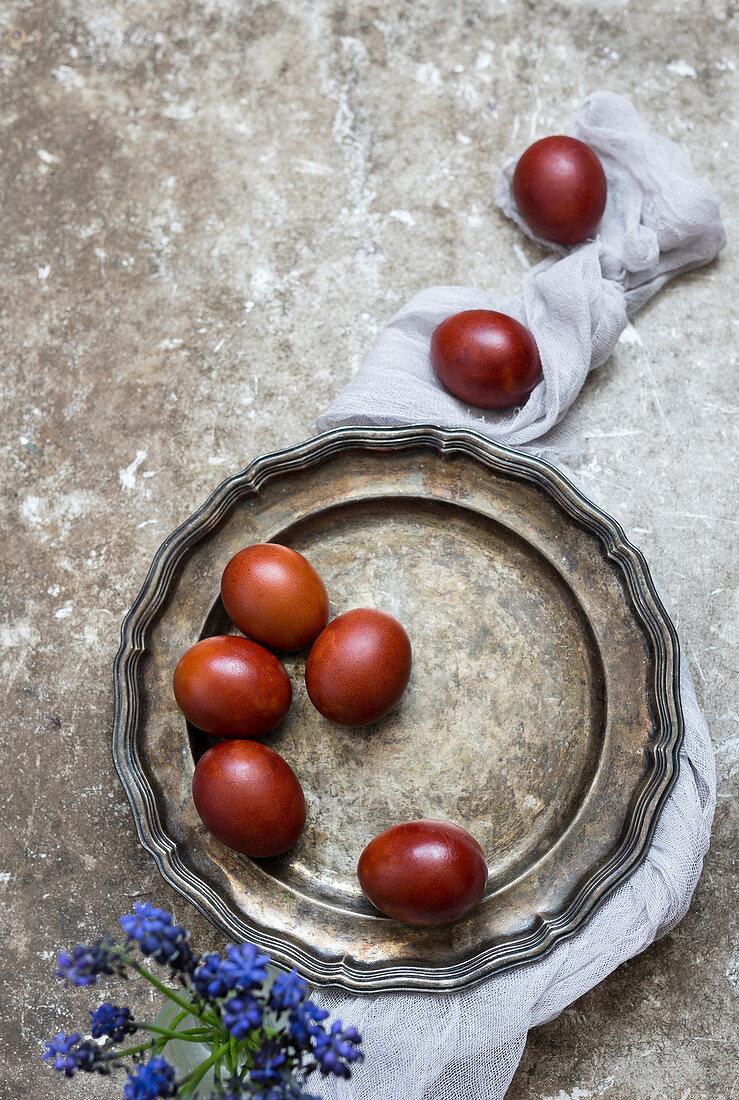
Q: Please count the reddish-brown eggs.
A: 7